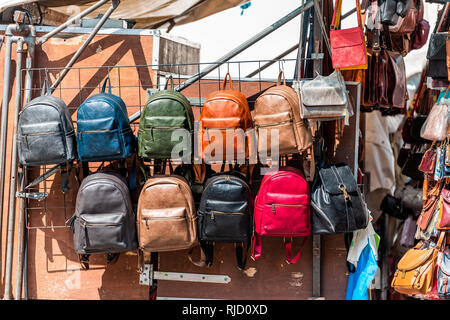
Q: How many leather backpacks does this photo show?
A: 10